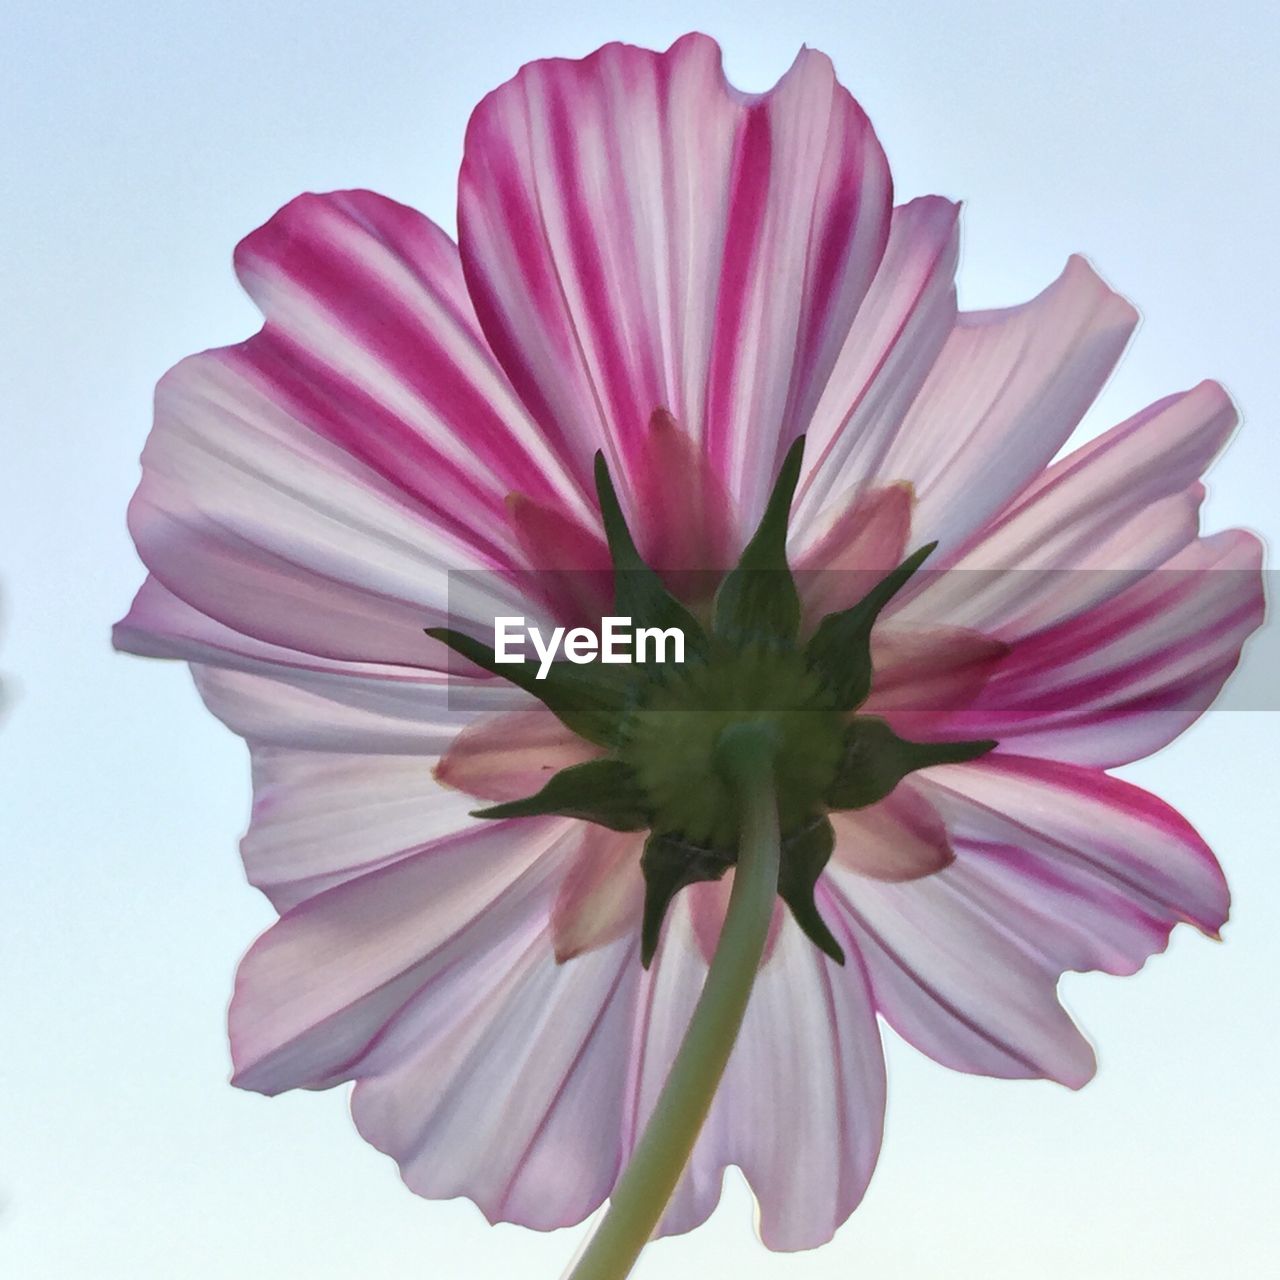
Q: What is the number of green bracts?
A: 8